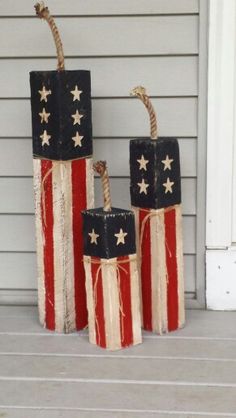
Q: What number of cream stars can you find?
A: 12